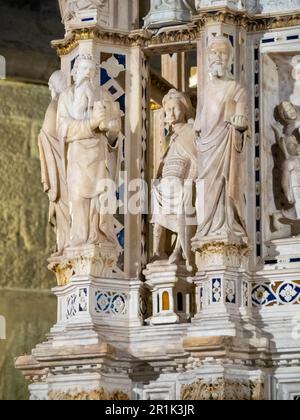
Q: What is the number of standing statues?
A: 4